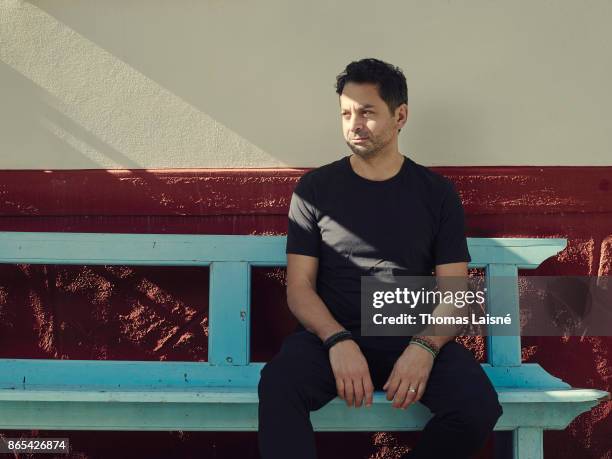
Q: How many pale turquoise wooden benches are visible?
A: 1